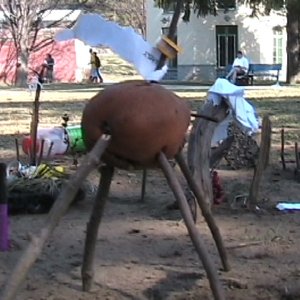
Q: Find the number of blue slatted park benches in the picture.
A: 1